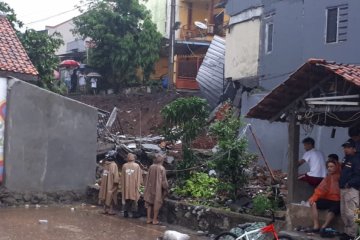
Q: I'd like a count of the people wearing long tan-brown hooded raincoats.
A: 3